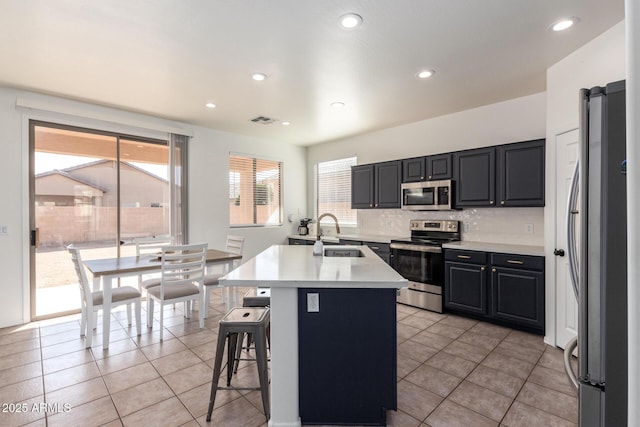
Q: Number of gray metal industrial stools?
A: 2